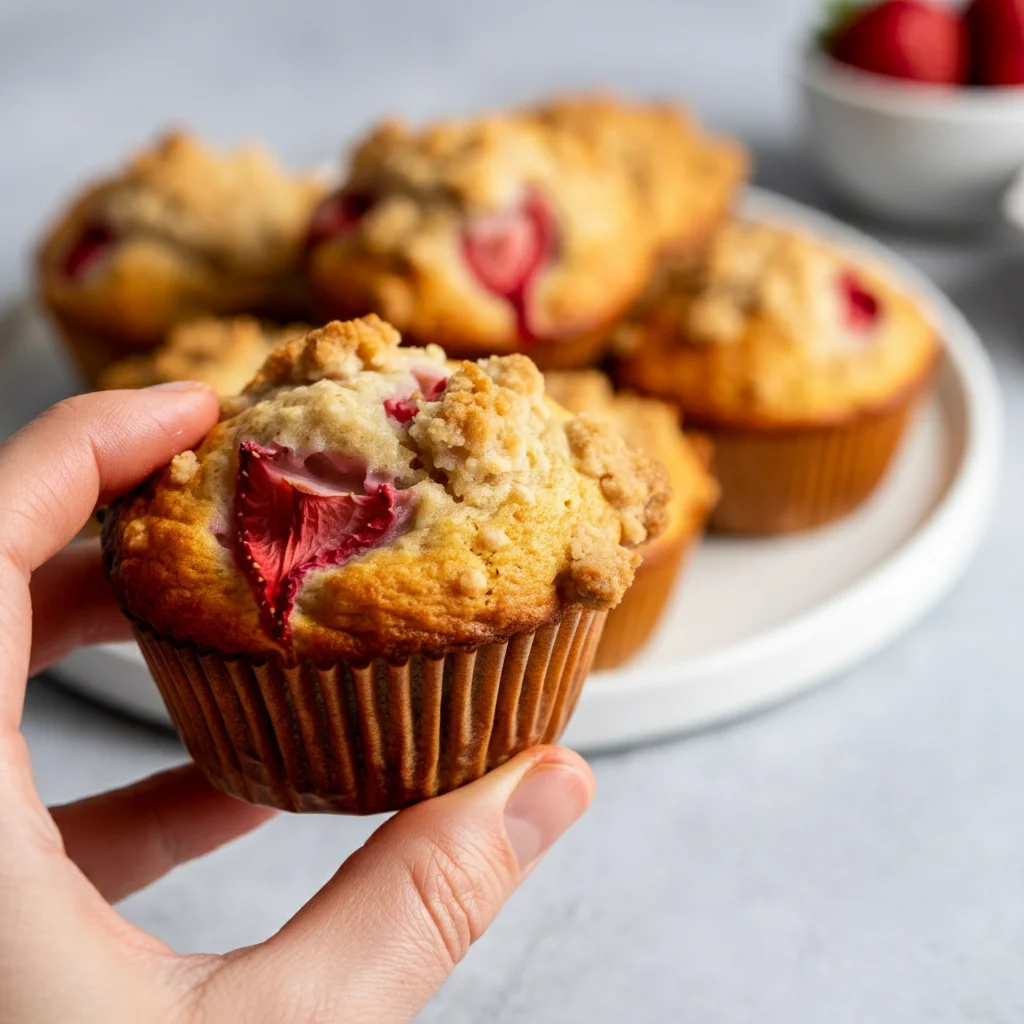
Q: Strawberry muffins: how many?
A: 7